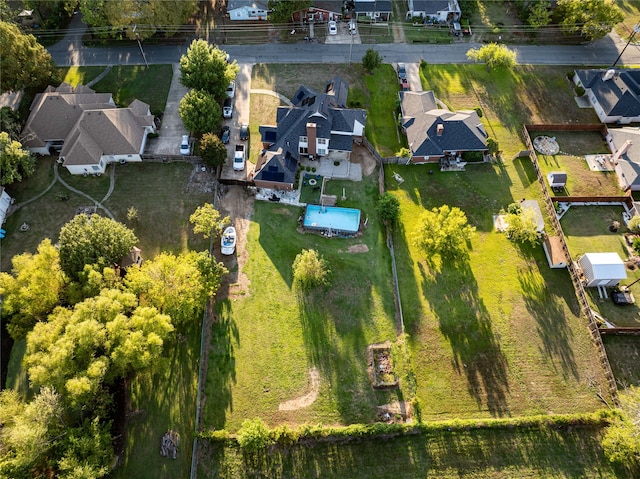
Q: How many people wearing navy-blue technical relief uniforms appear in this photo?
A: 0